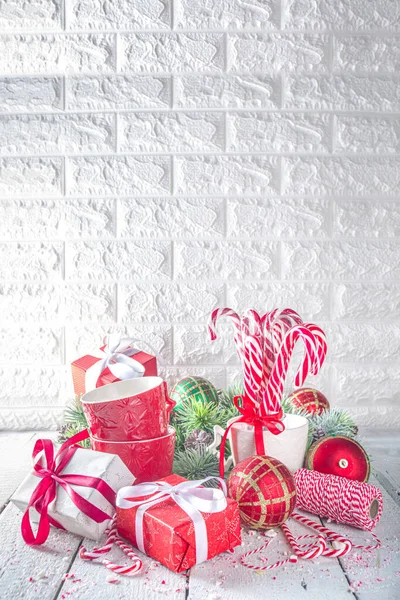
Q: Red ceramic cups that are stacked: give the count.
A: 2